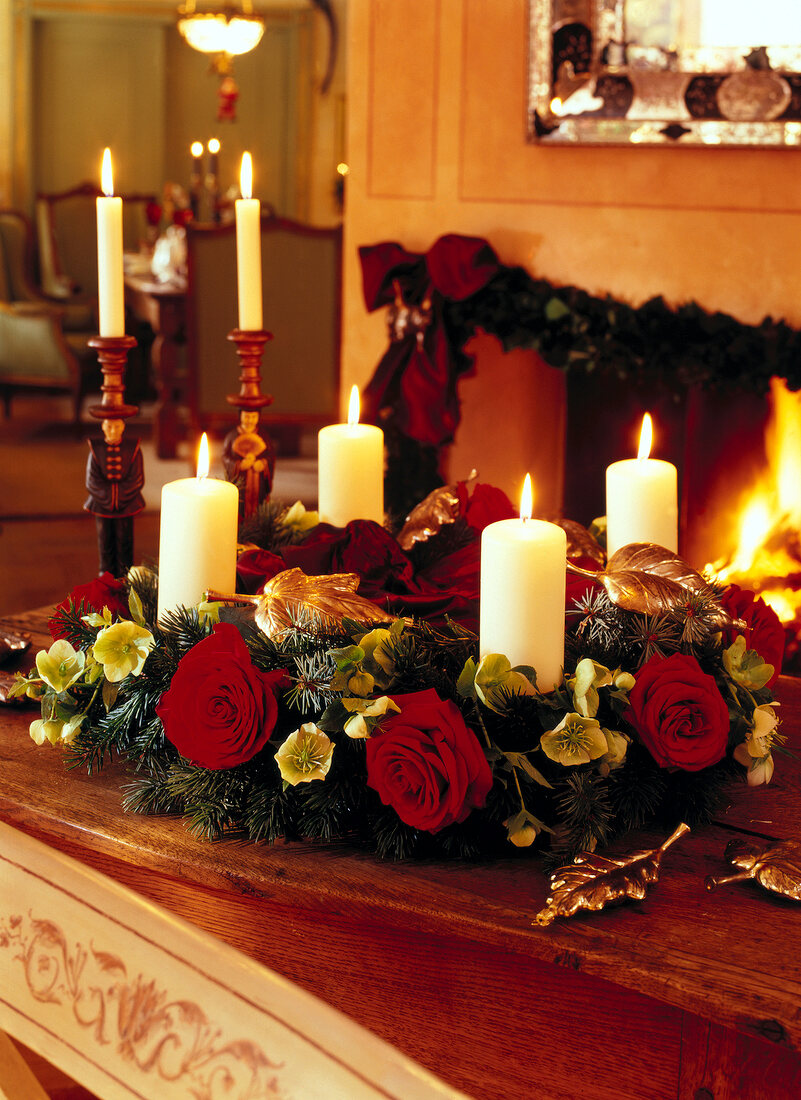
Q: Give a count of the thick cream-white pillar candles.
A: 4